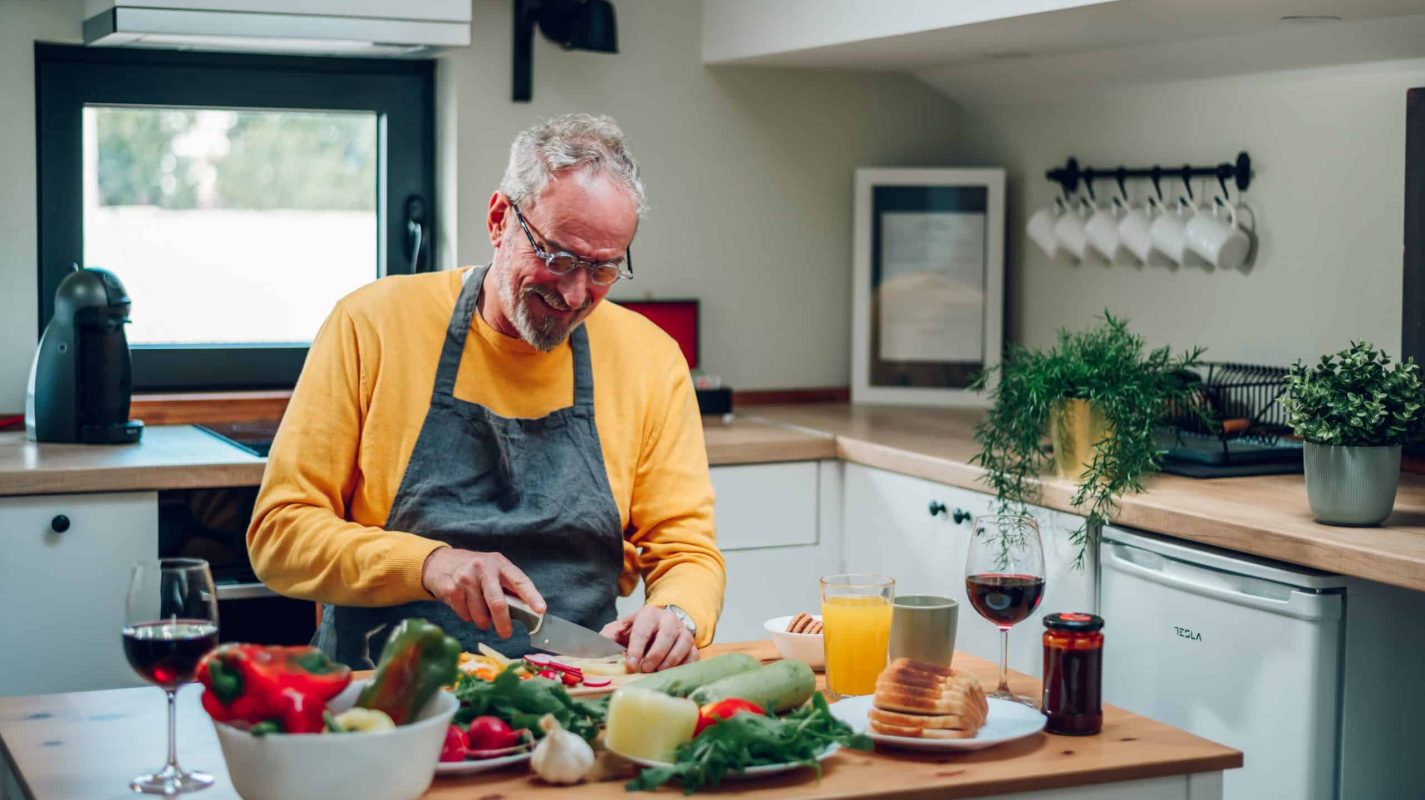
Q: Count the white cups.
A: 6